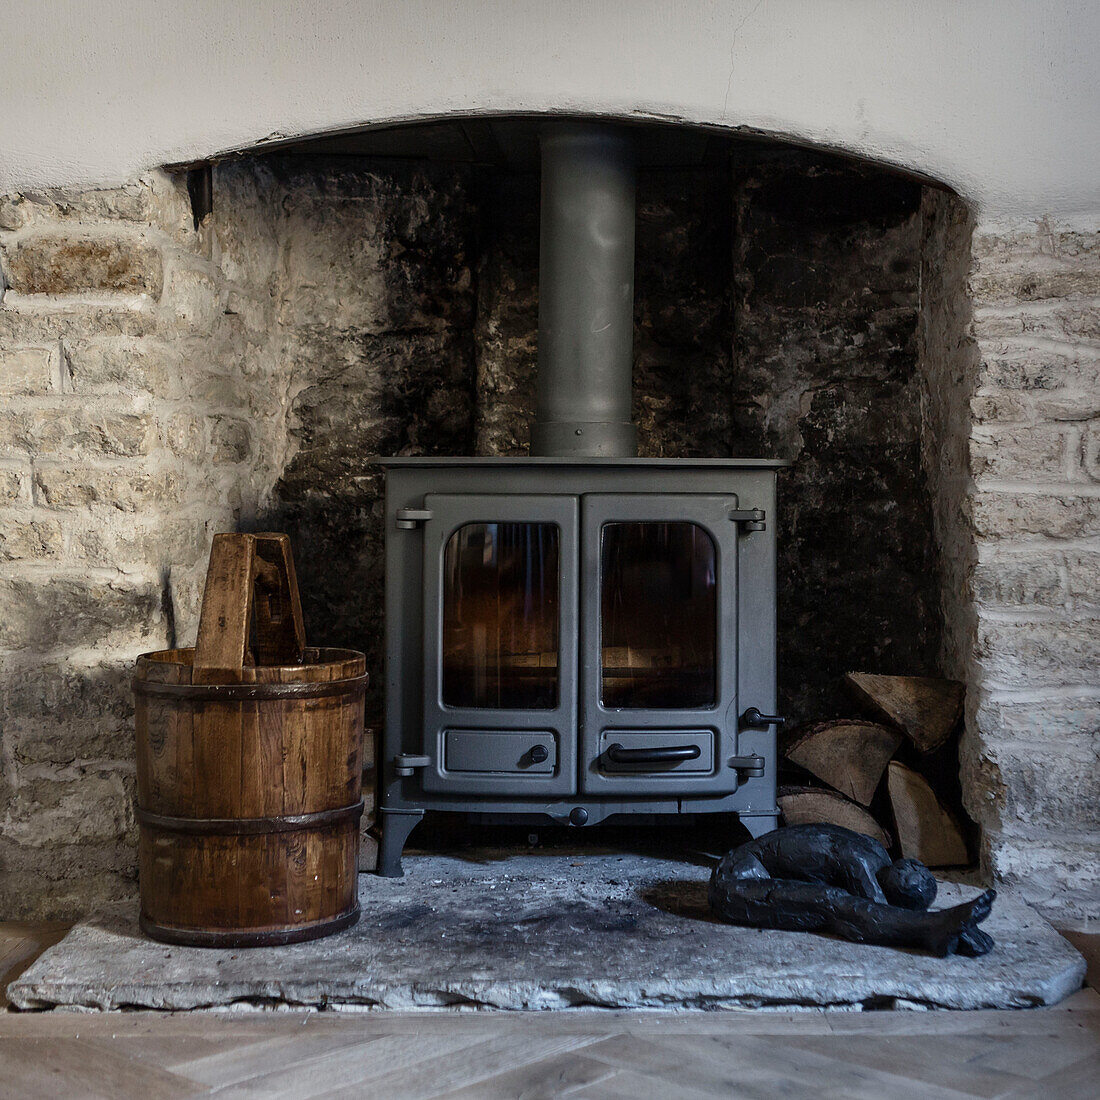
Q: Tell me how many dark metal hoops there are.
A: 3